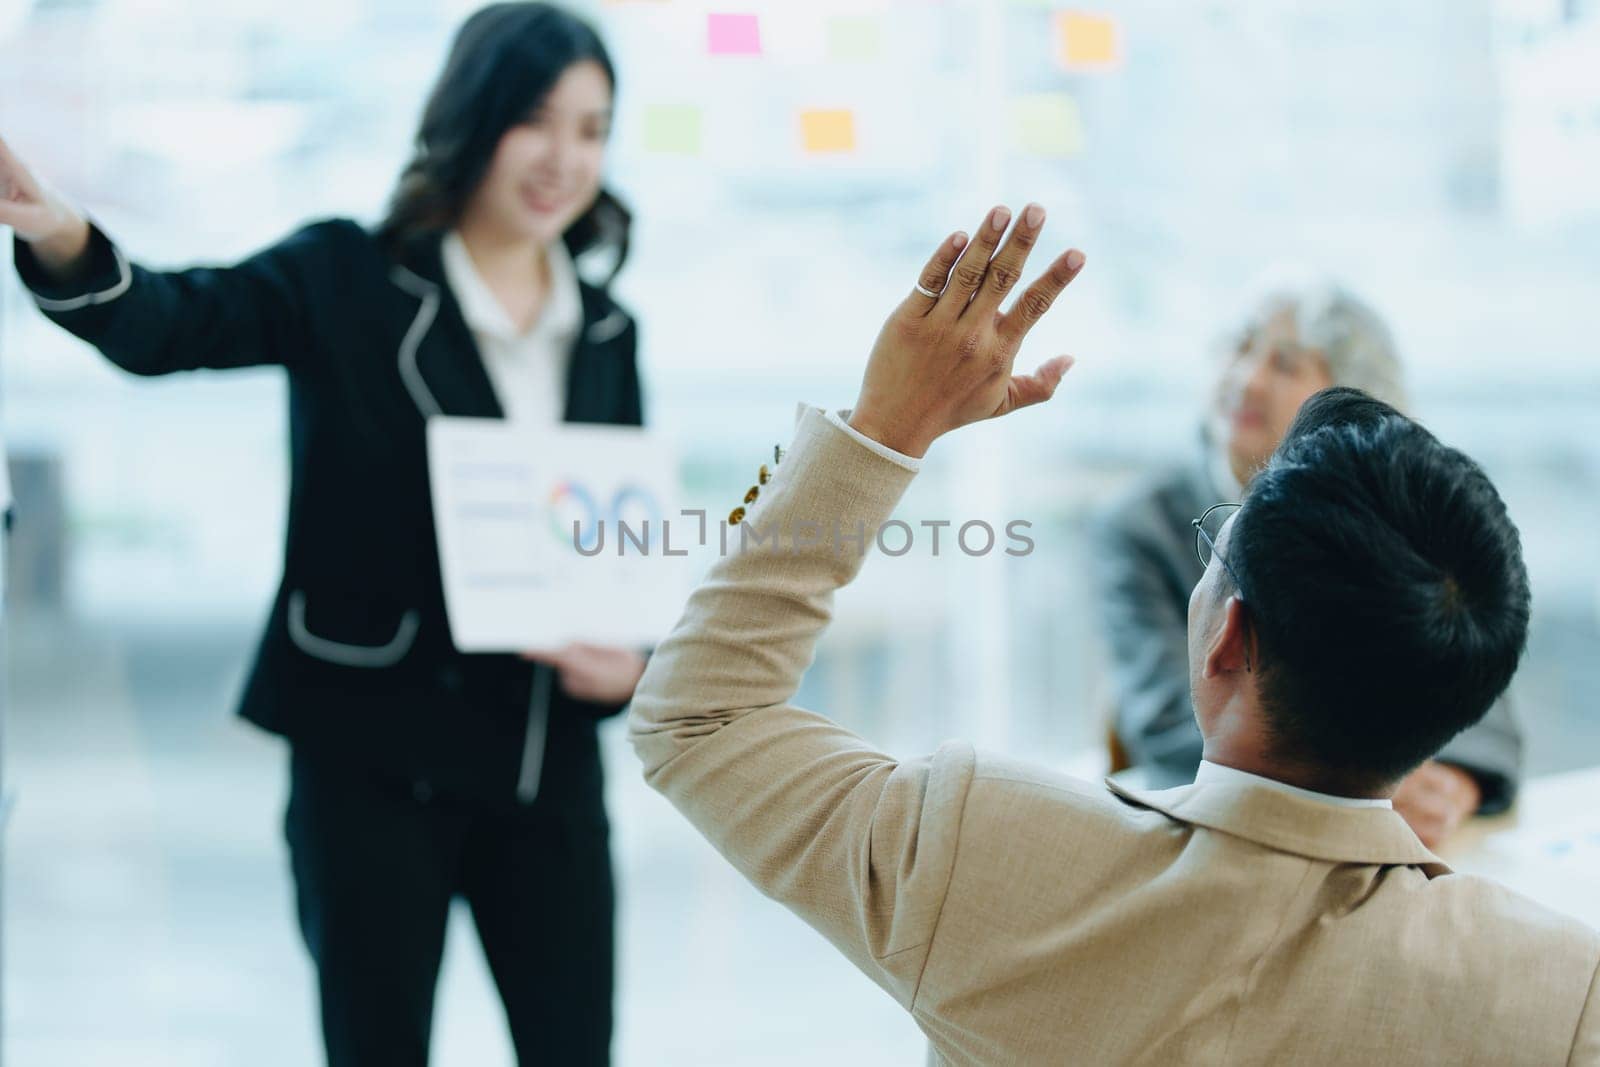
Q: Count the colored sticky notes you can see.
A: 6